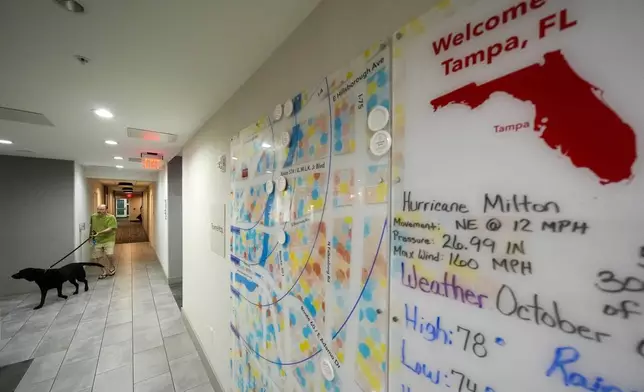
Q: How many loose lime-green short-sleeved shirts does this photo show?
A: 1